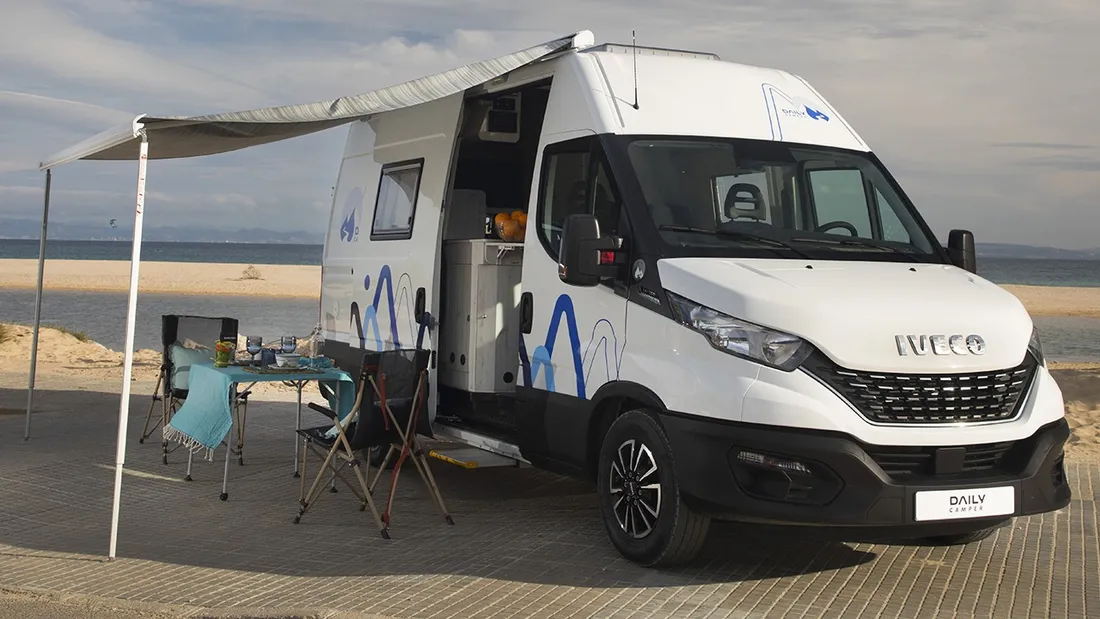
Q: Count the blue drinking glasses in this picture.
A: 2